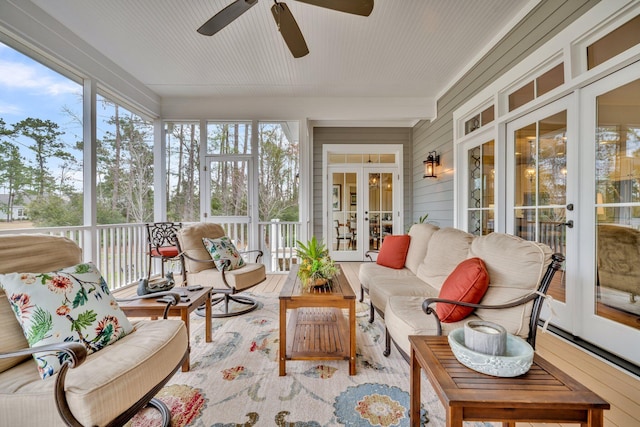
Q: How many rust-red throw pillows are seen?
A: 2